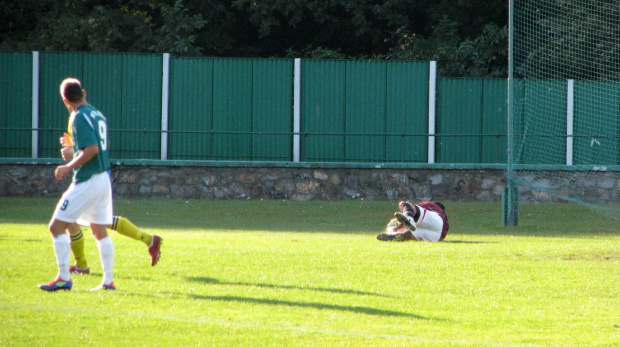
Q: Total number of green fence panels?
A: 6